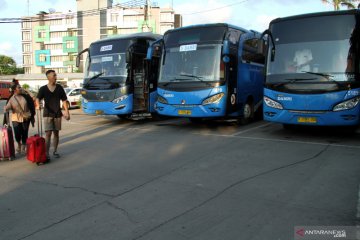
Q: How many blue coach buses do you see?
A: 3